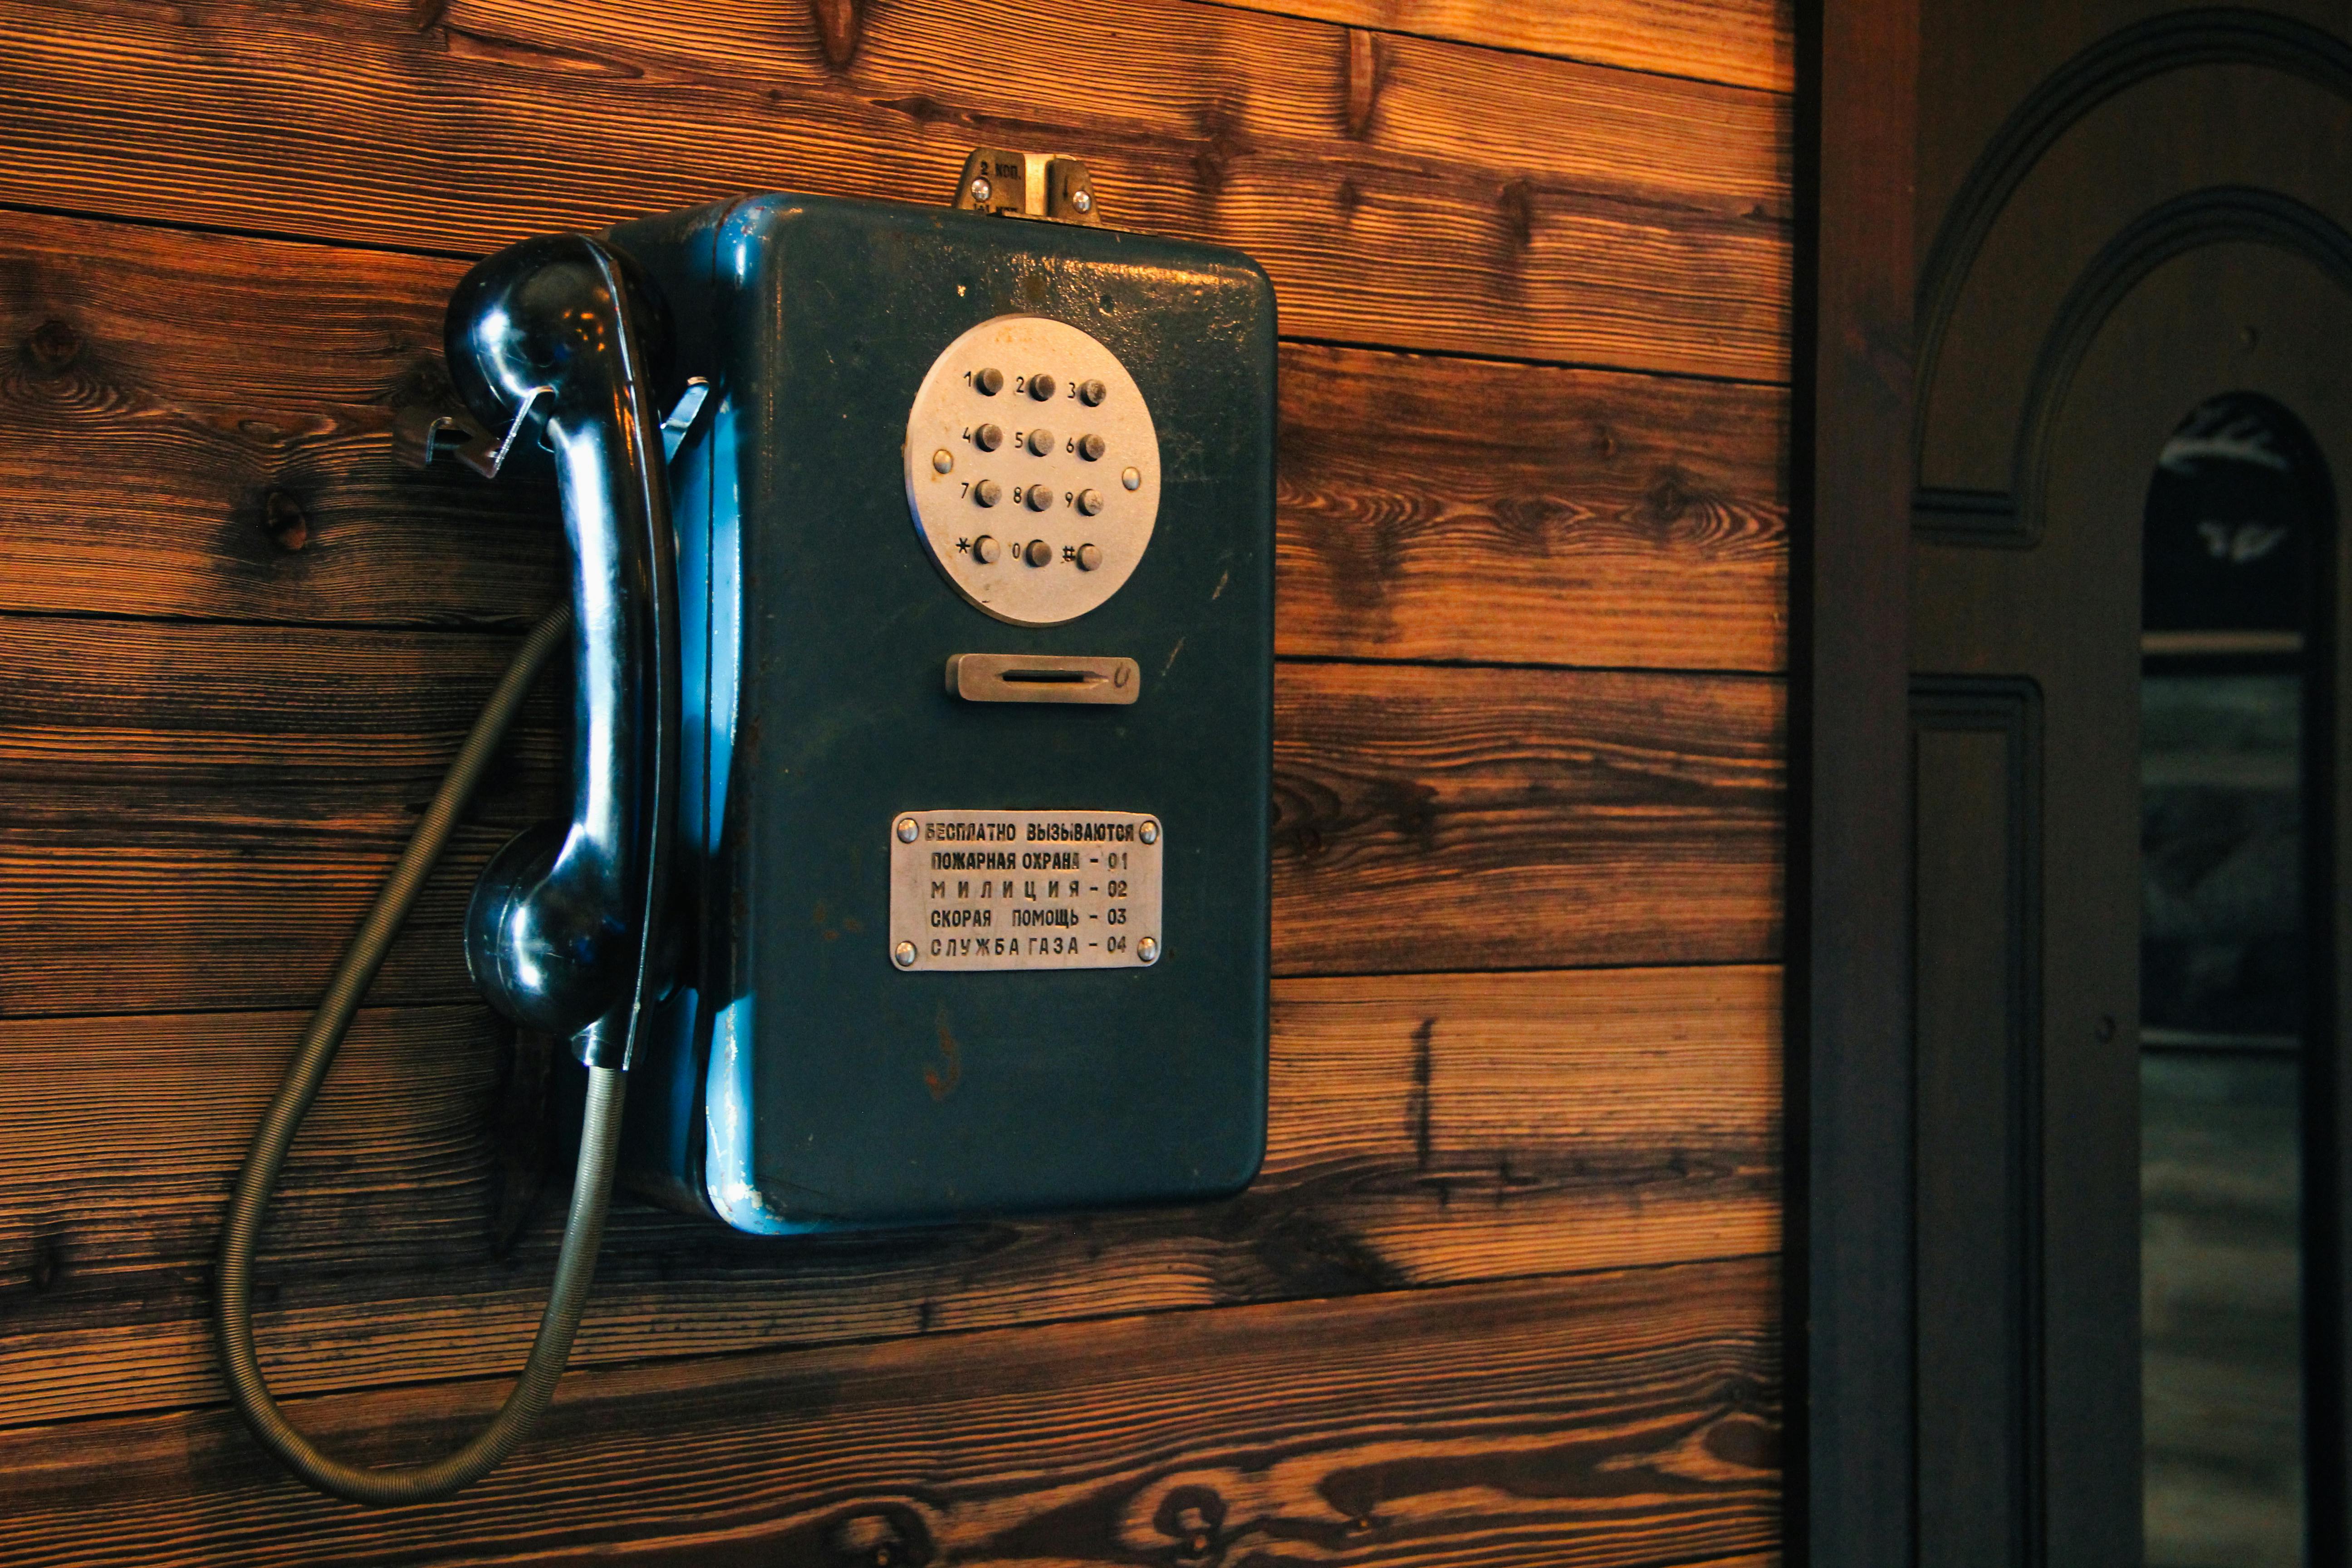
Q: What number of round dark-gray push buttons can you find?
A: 12